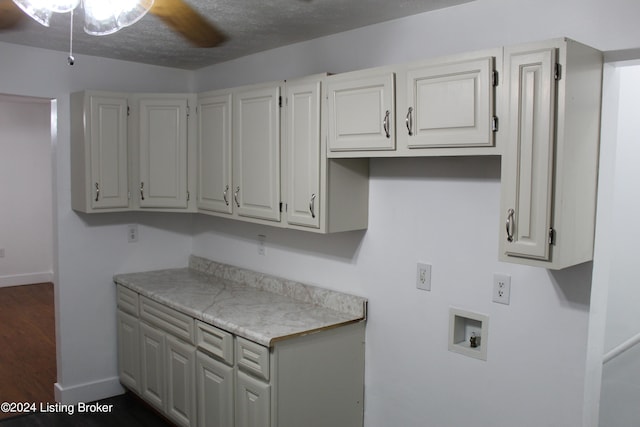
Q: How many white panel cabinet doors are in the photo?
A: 13